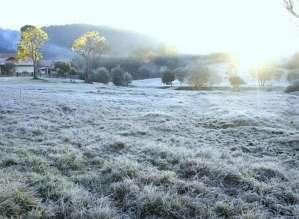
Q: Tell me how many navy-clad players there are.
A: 0